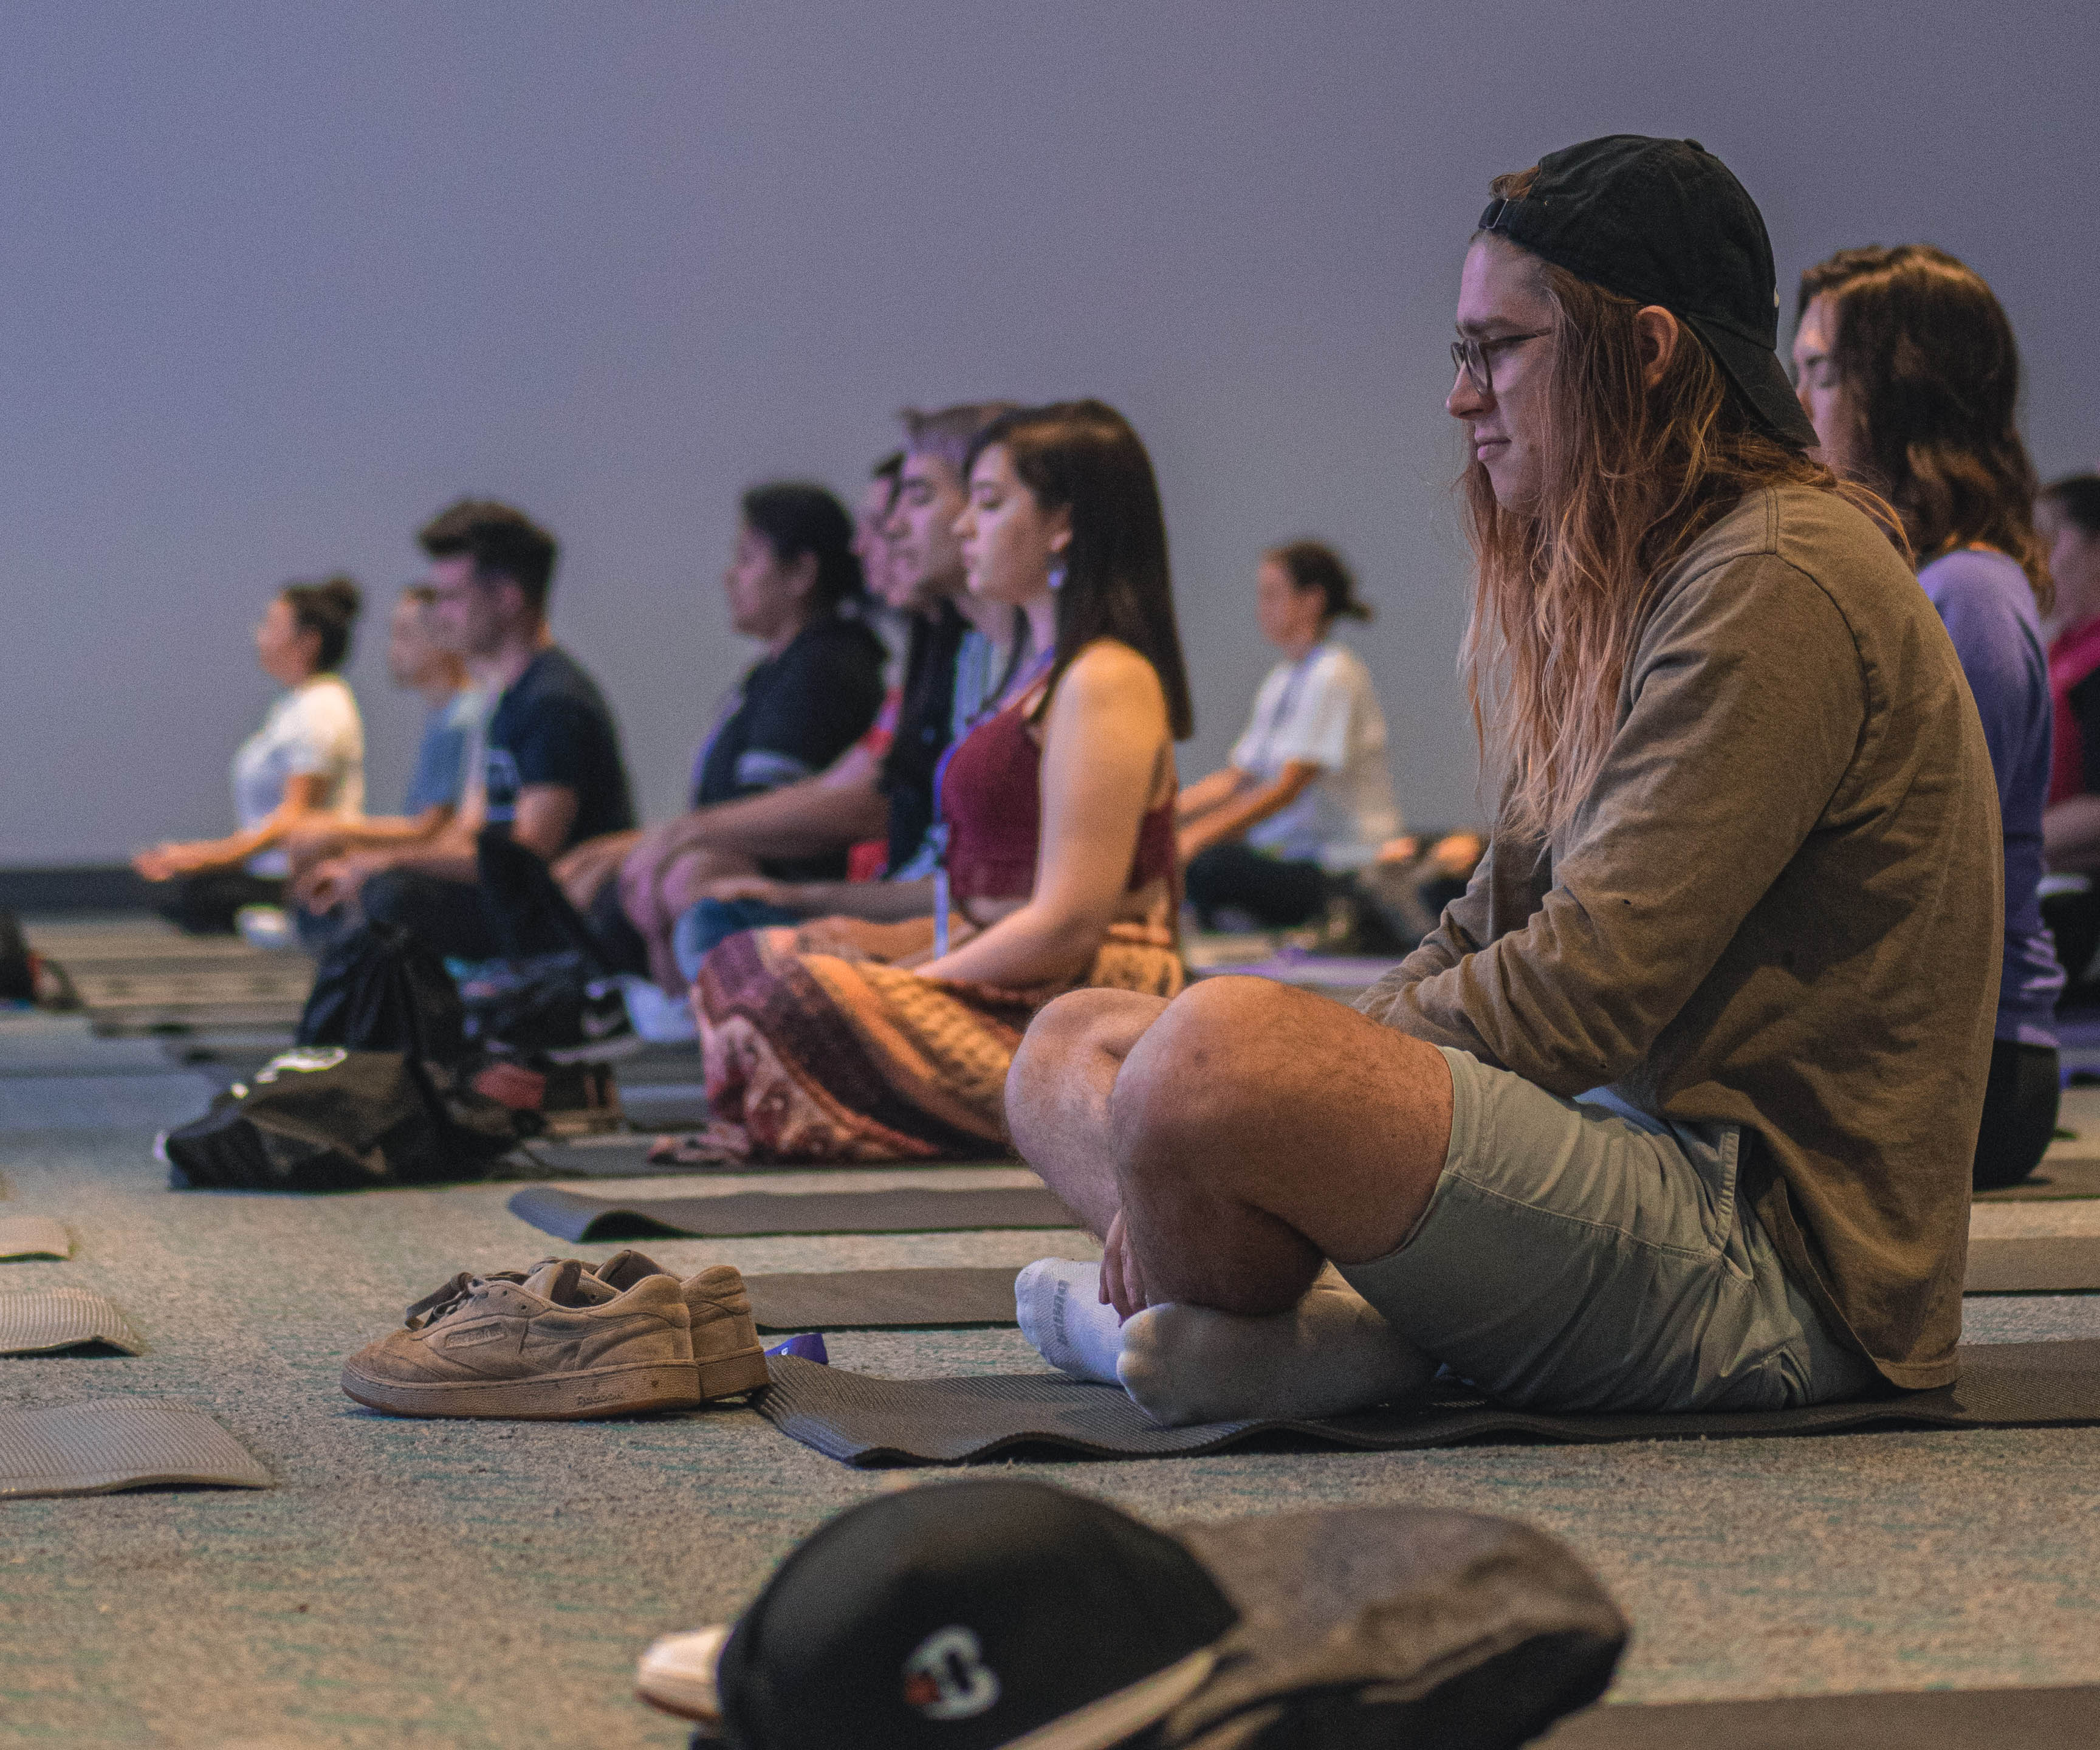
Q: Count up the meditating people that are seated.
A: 11